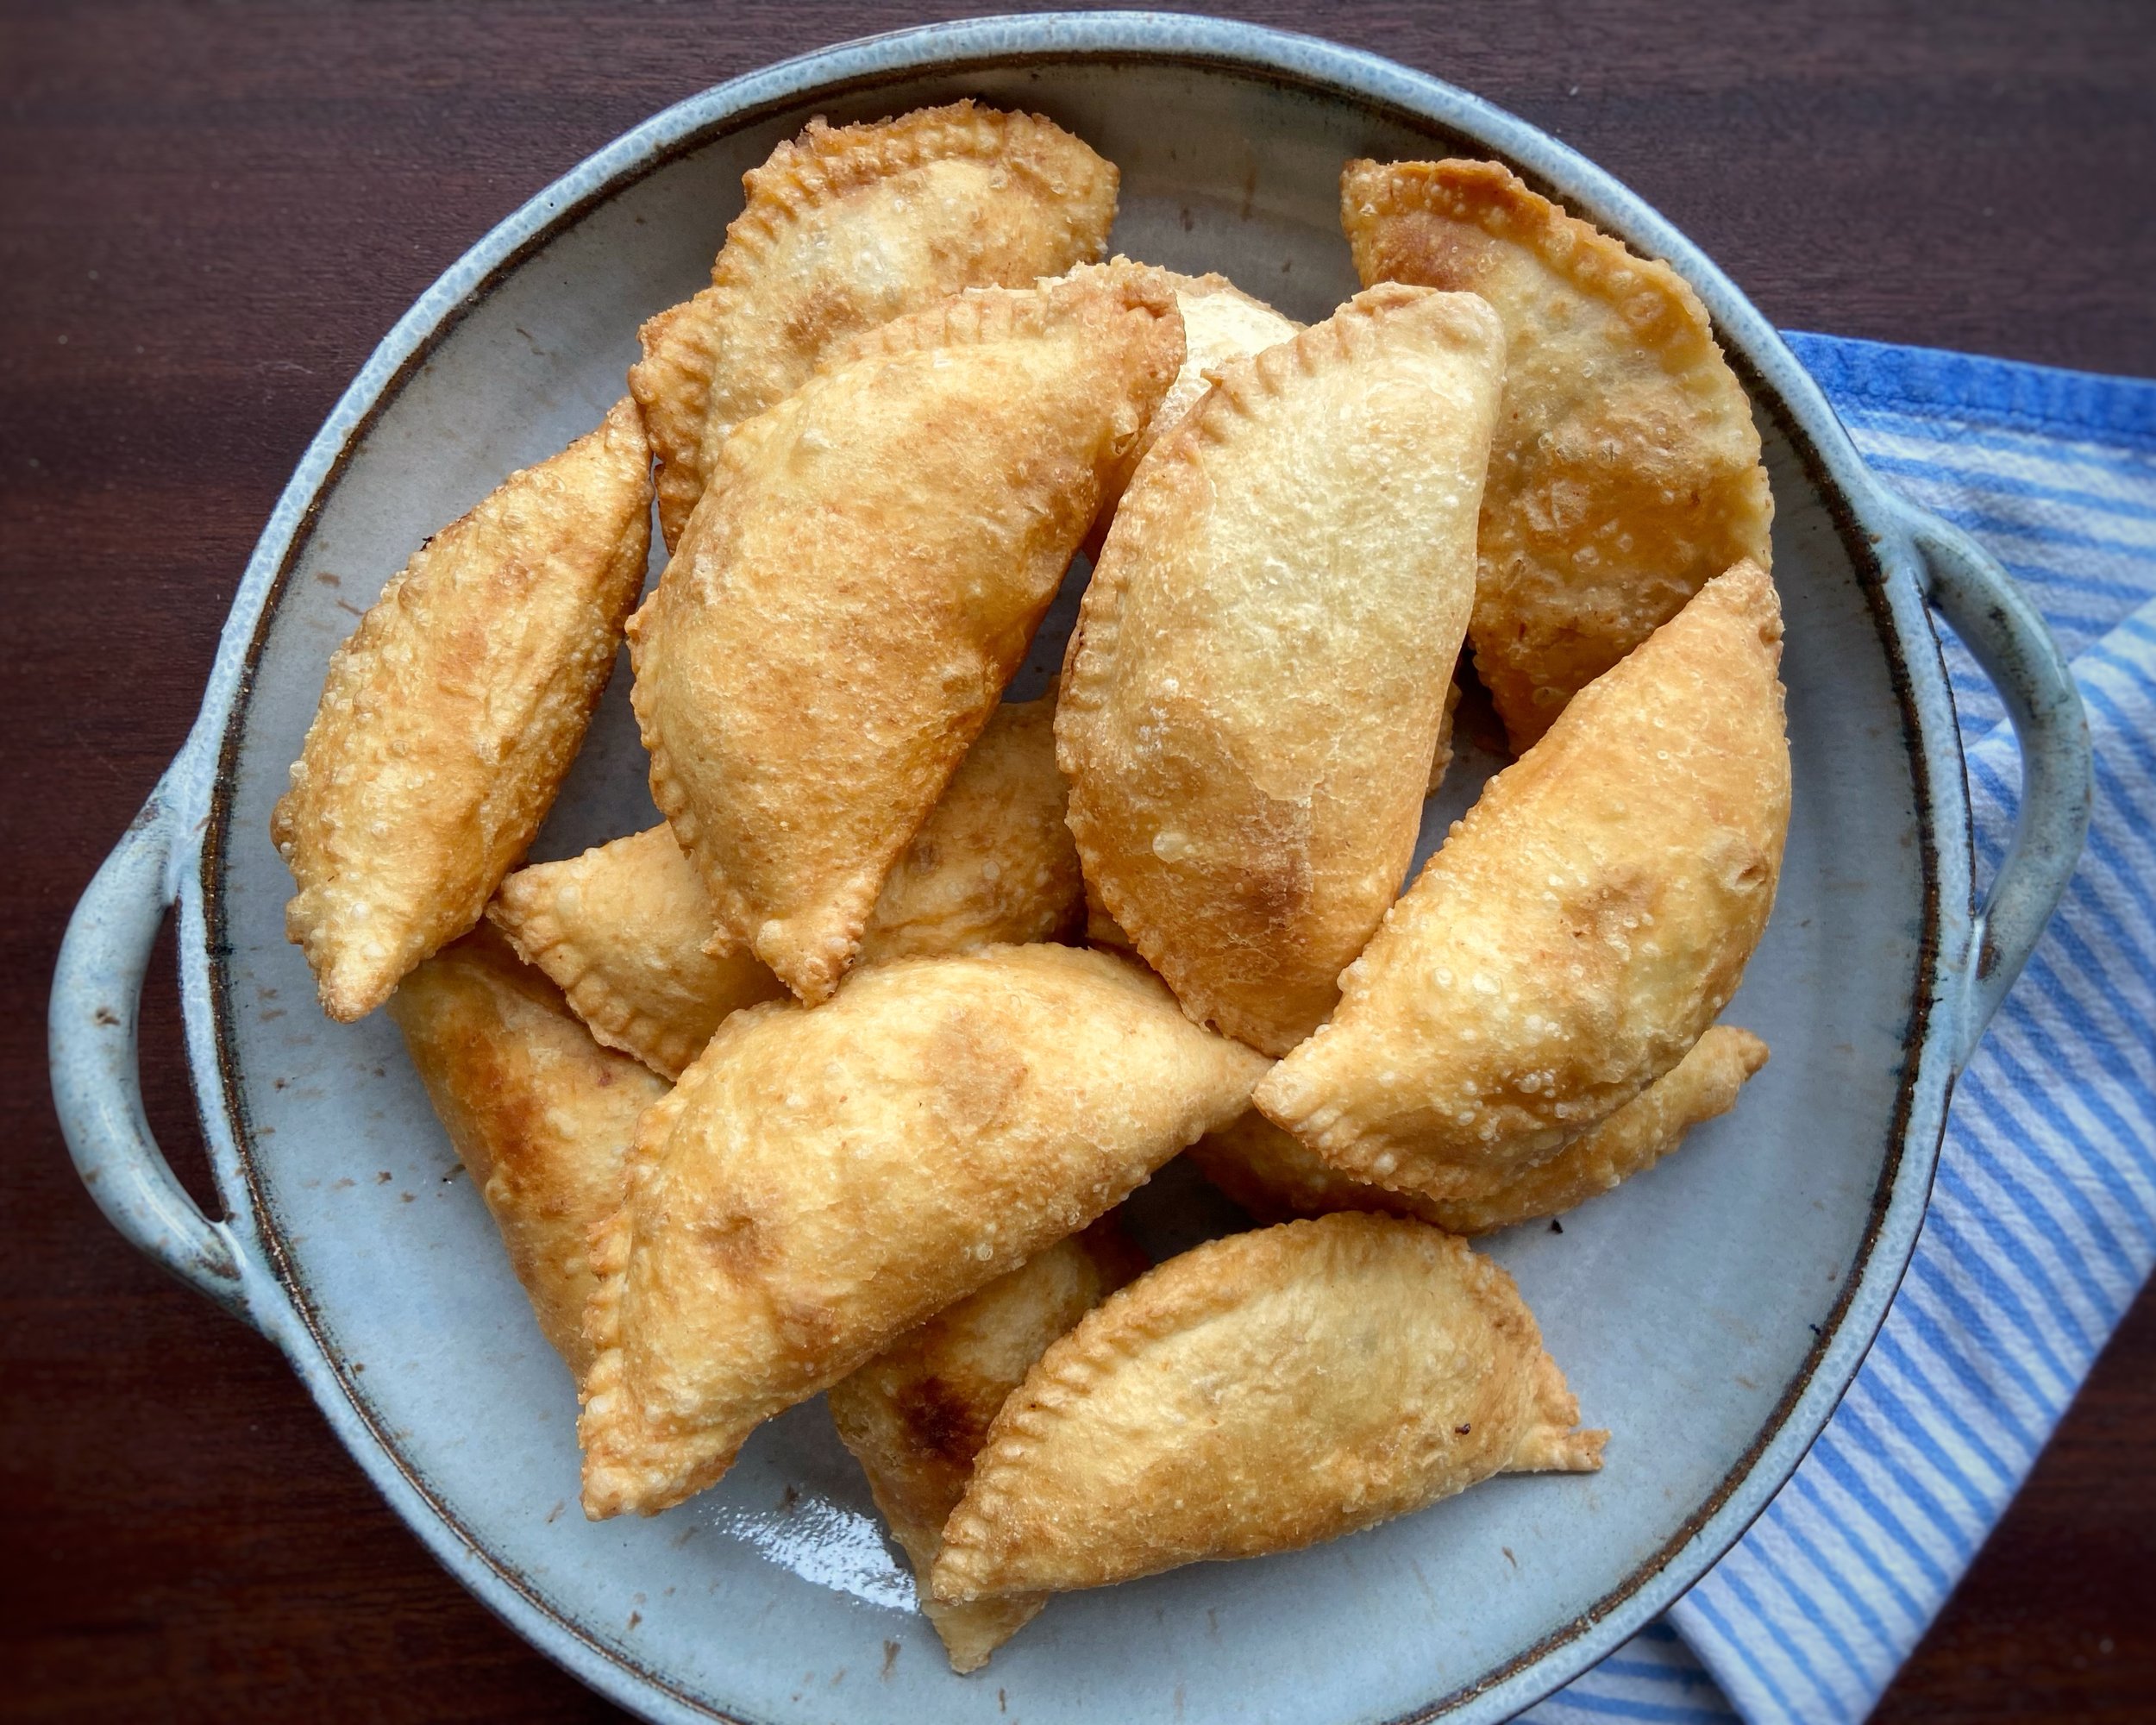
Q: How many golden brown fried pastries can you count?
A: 13